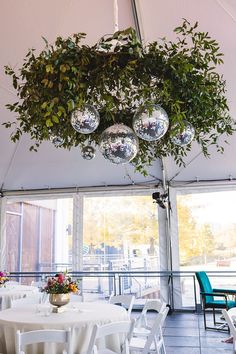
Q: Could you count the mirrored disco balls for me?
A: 6